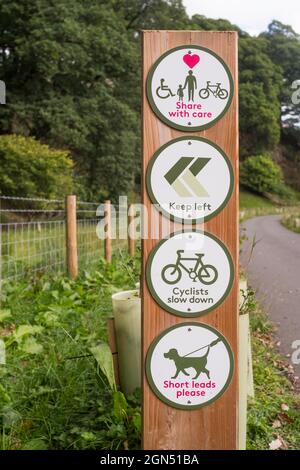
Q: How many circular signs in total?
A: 4